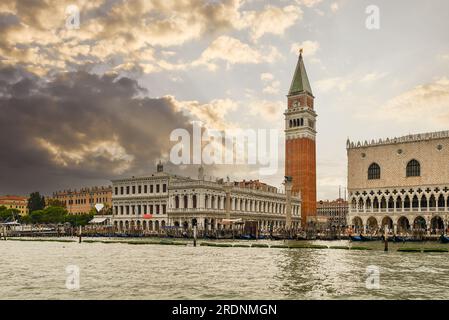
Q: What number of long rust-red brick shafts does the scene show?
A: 1